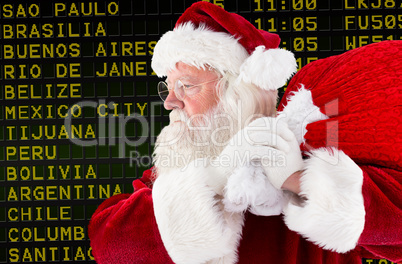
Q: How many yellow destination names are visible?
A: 13